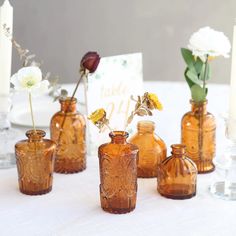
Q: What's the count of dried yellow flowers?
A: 2